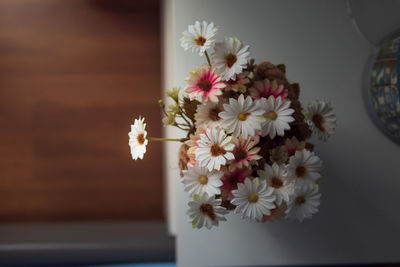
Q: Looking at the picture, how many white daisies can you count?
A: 13